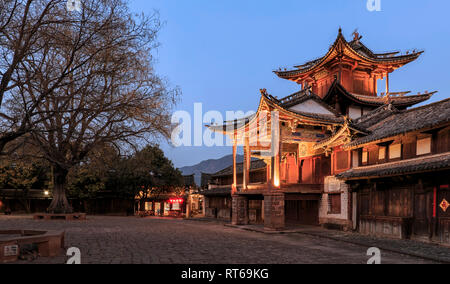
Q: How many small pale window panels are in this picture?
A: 4